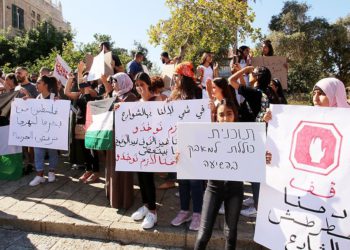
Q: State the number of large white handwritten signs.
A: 4